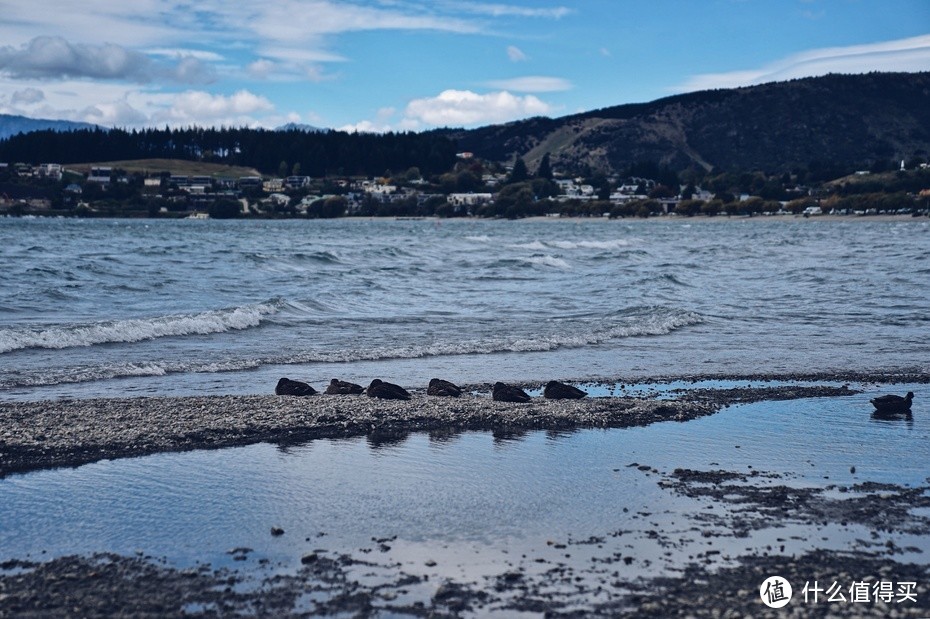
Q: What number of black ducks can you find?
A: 7